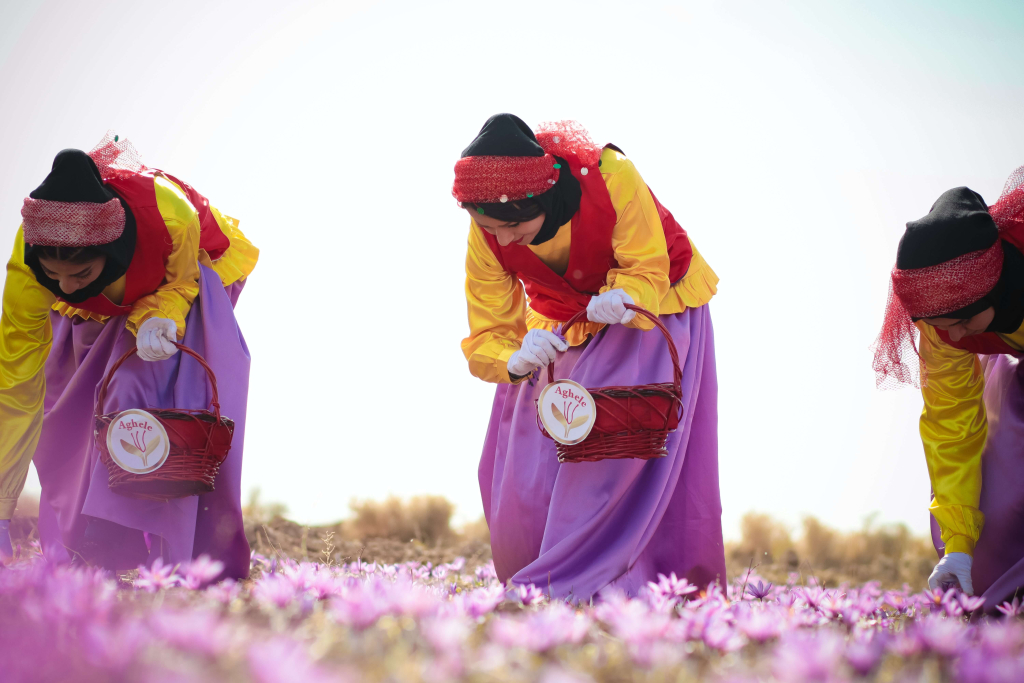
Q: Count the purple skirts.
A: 3